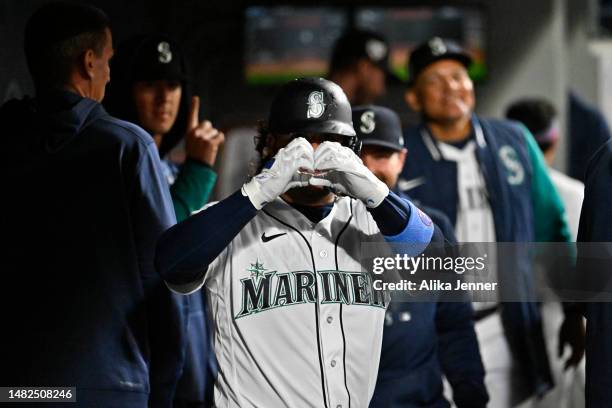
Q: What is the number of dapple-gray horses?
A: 0